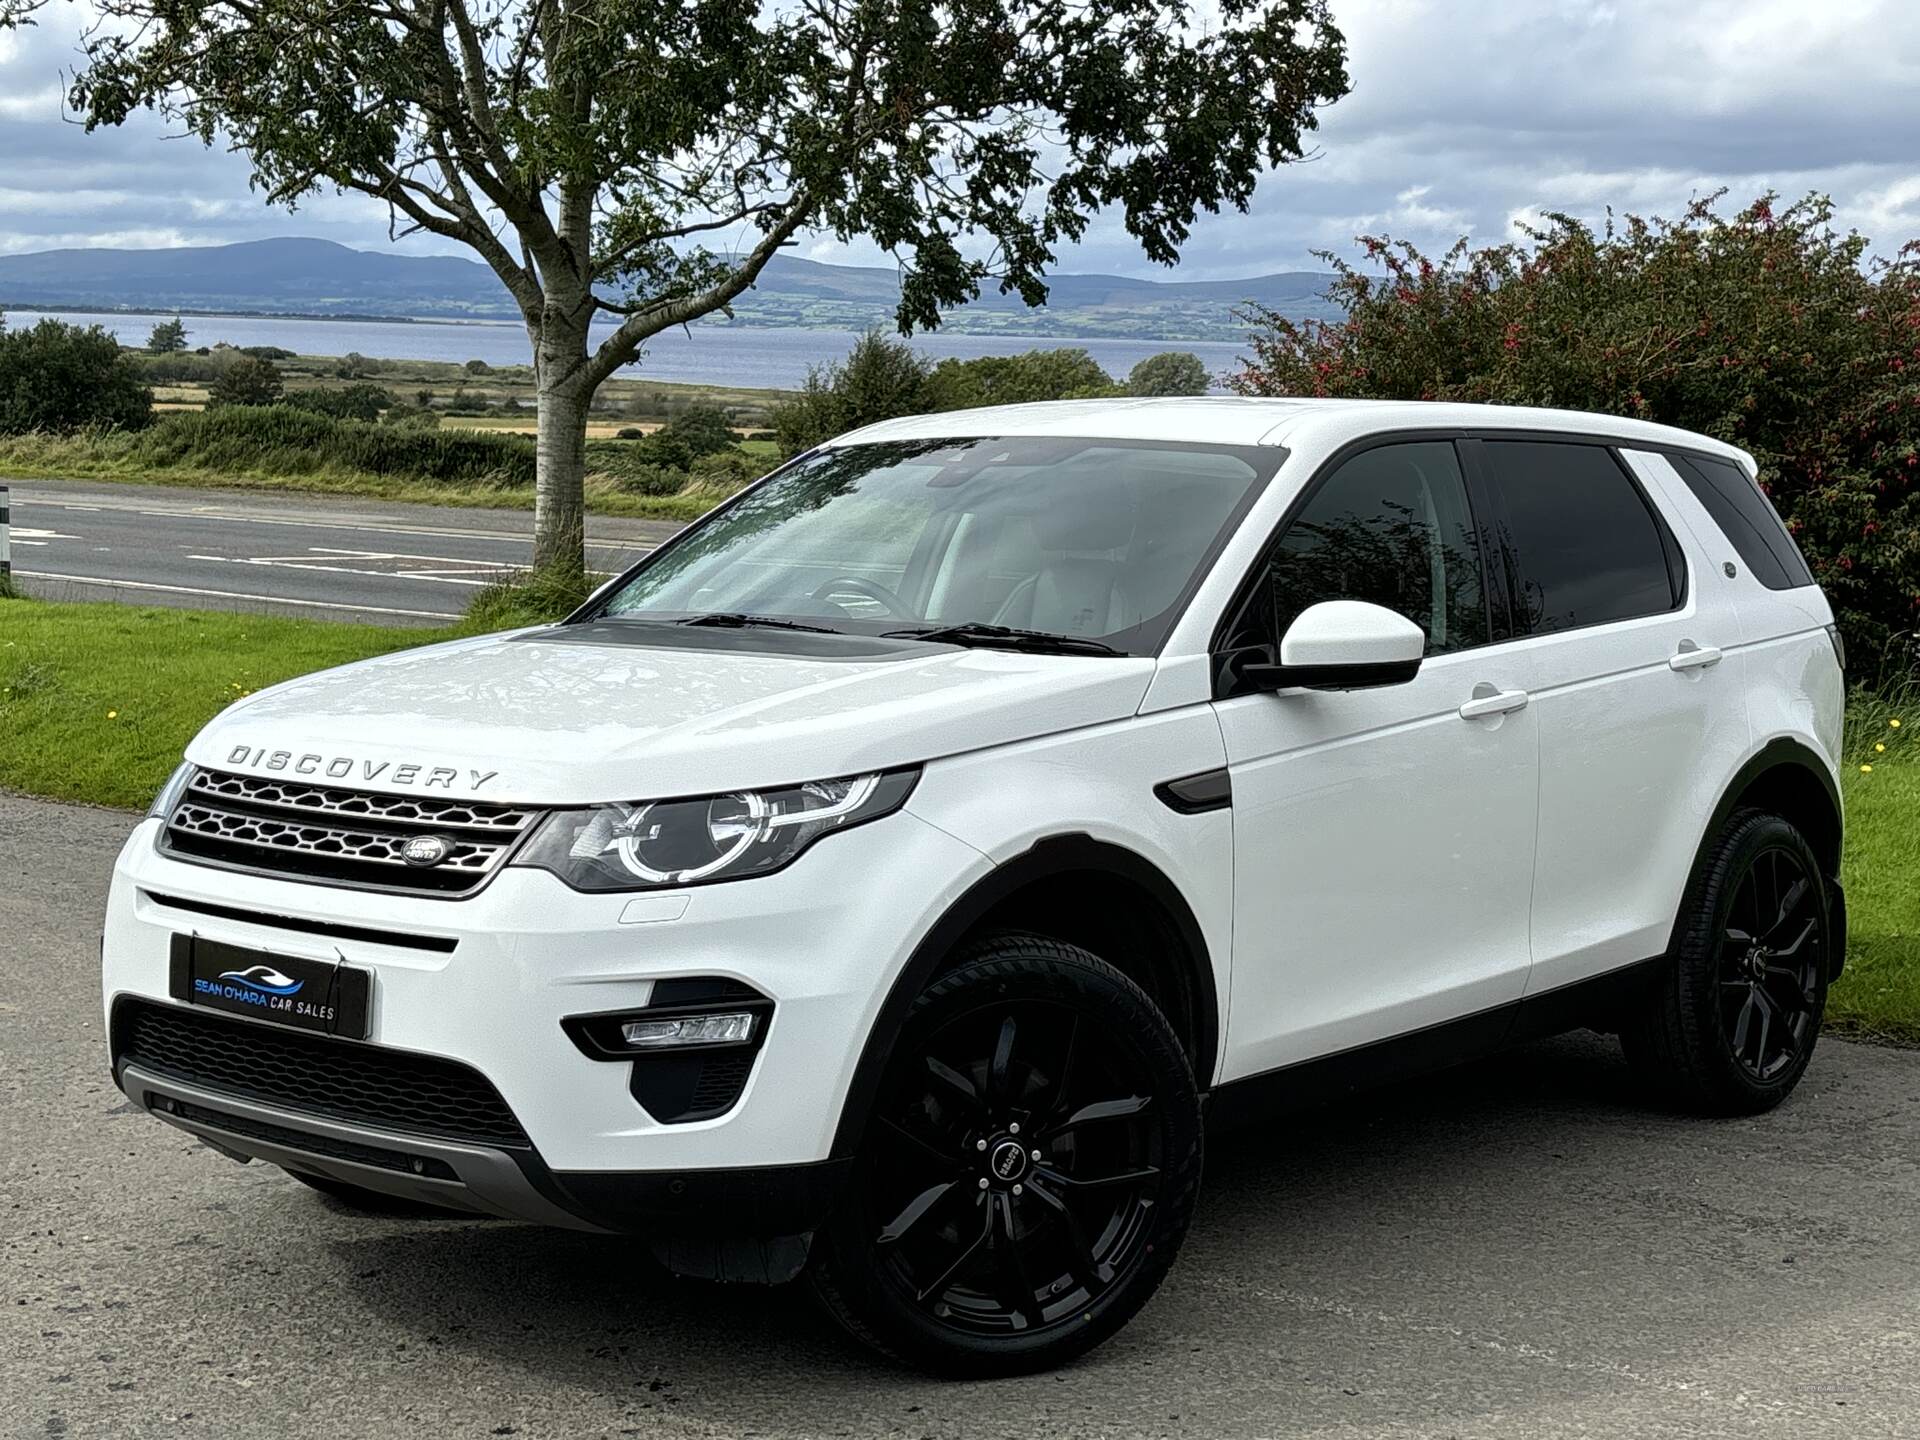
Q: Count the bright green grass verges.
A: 2